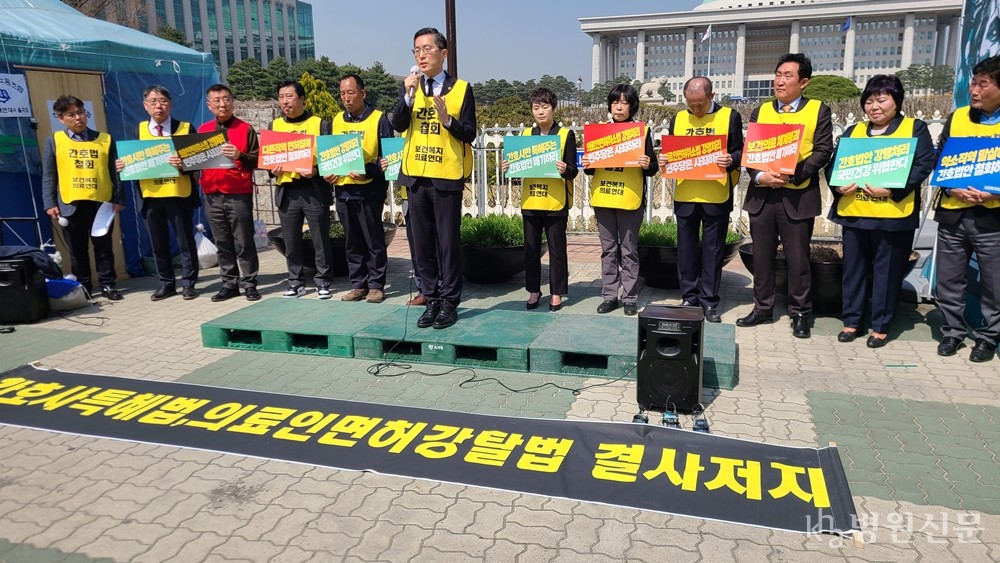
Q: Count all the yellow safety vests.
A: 11